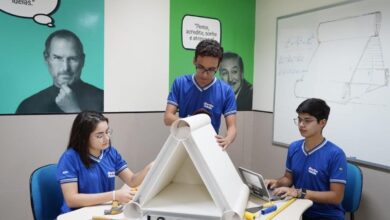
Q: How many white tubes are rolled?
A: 3